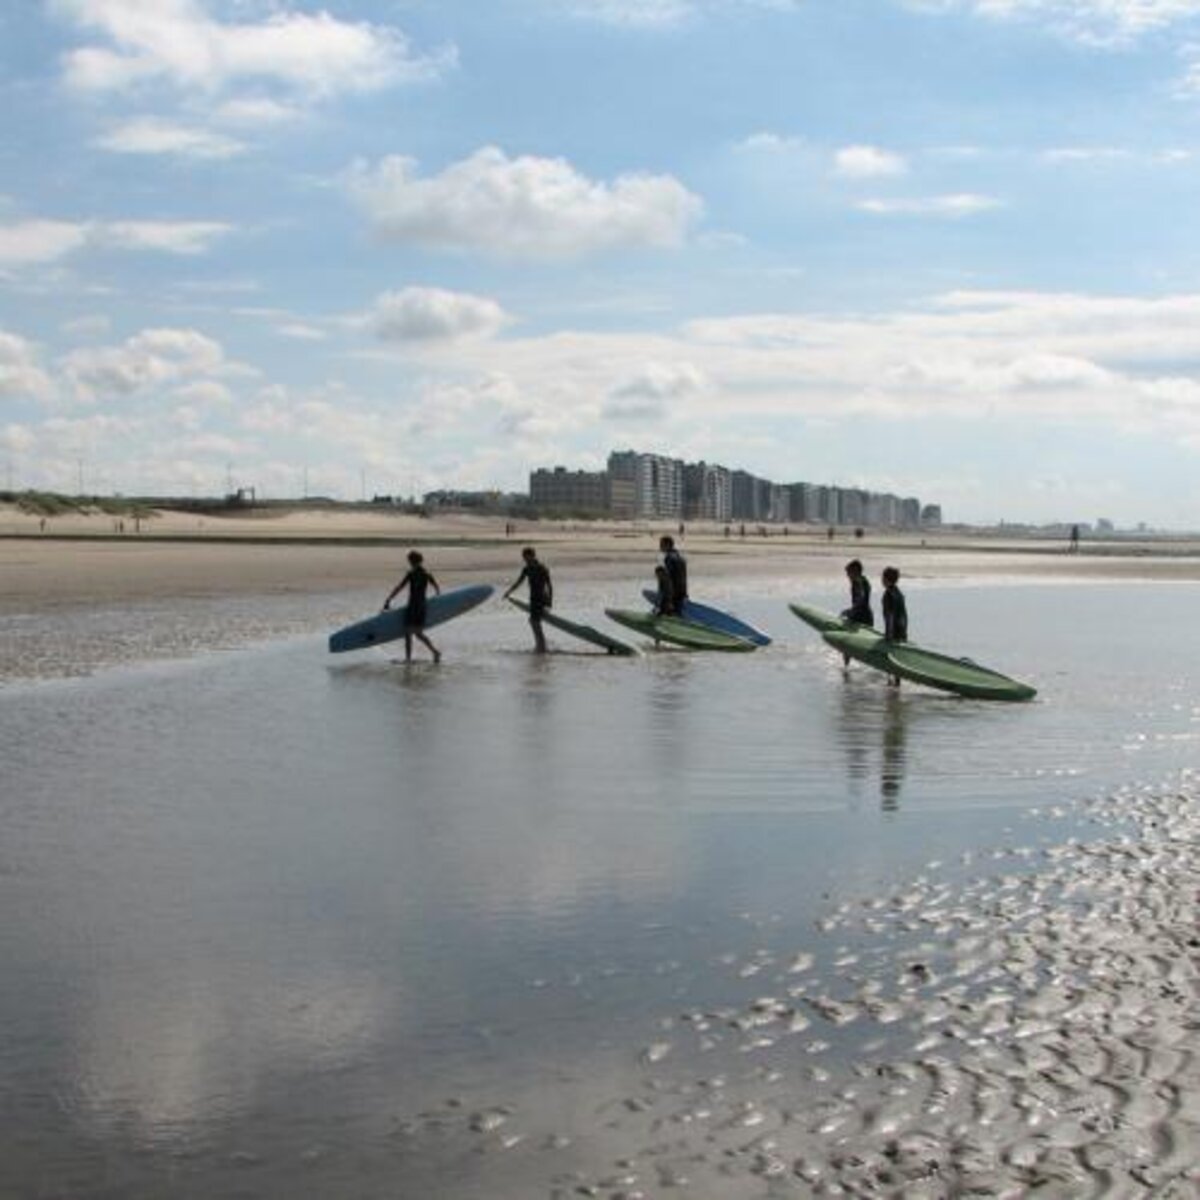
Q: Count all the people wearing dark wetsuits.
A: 6